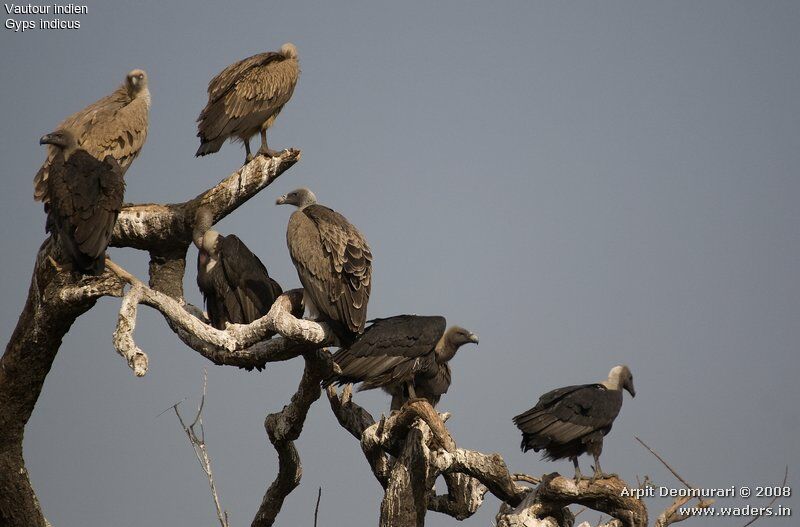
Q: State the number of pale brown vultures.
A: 3